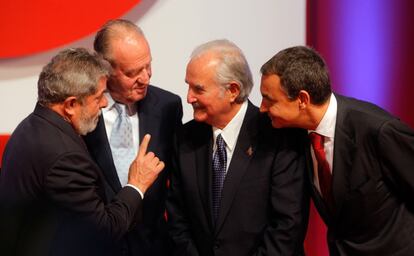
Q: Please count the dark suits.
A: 4